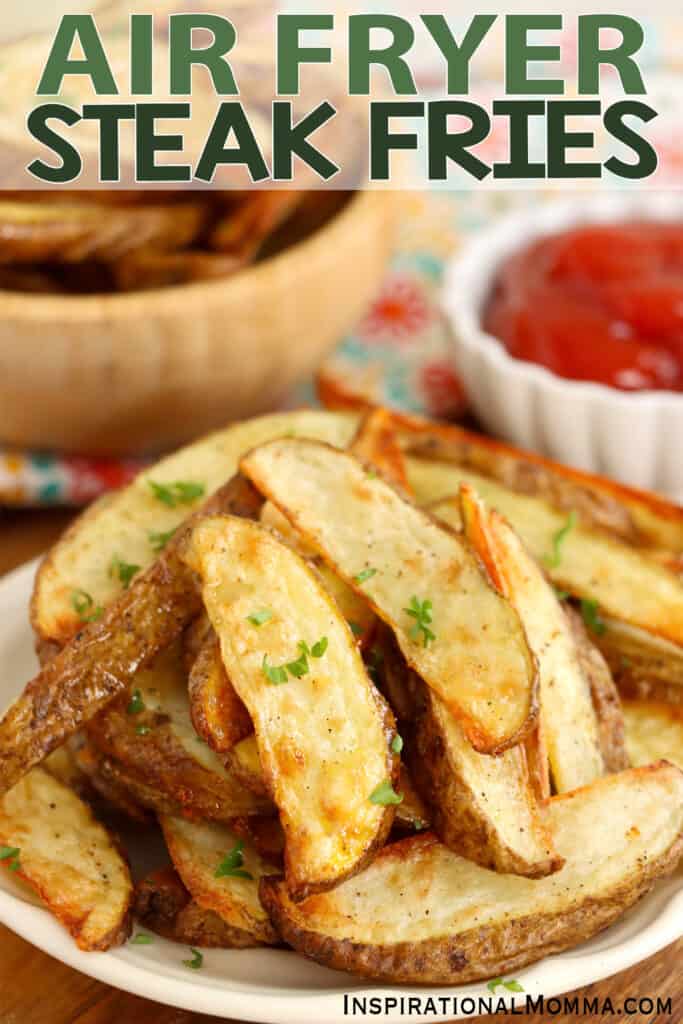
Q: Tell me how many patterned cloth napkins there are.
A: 1